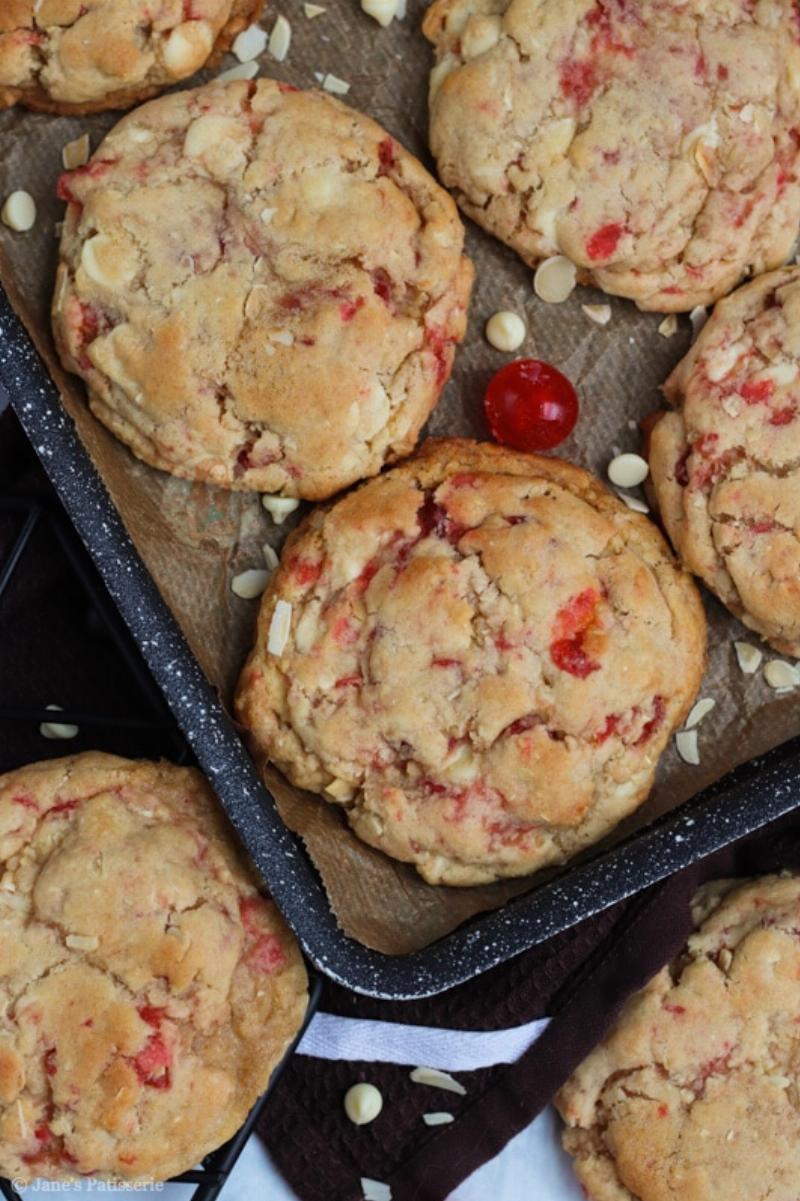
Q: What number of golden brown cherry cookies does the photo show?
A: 7